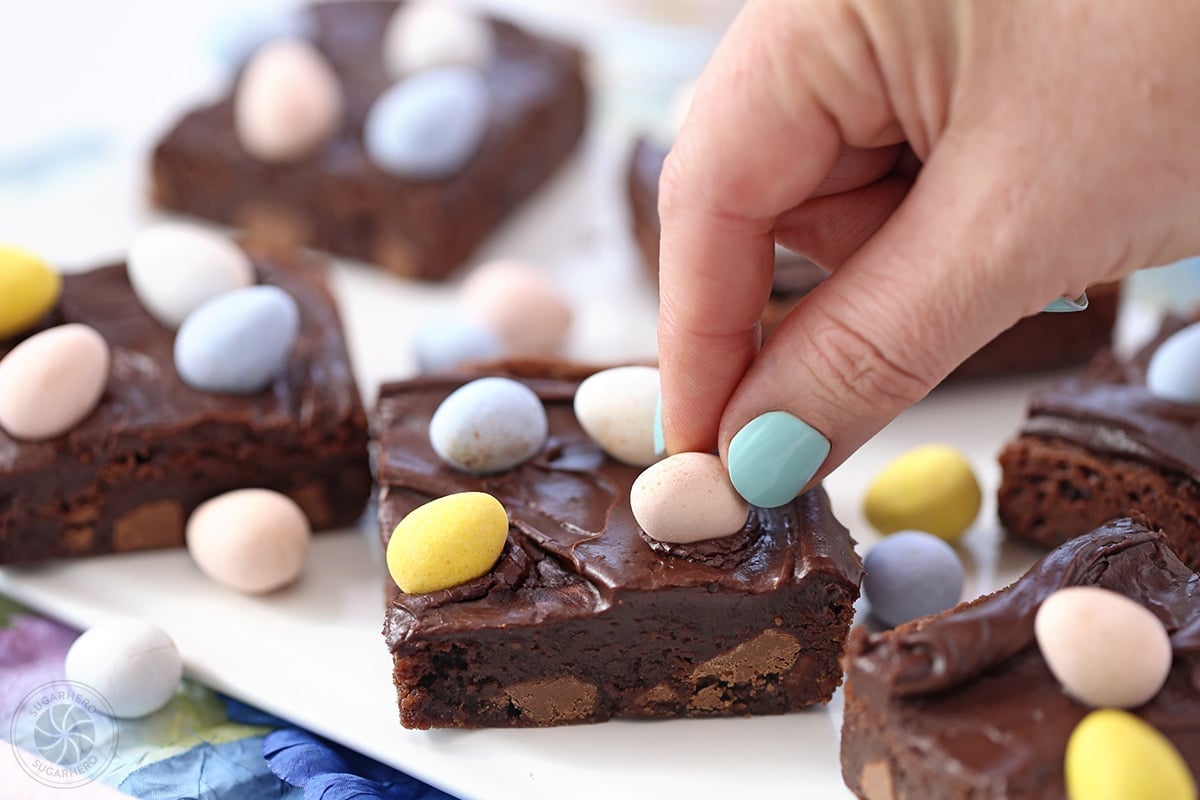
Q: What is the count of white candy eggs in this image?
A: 4